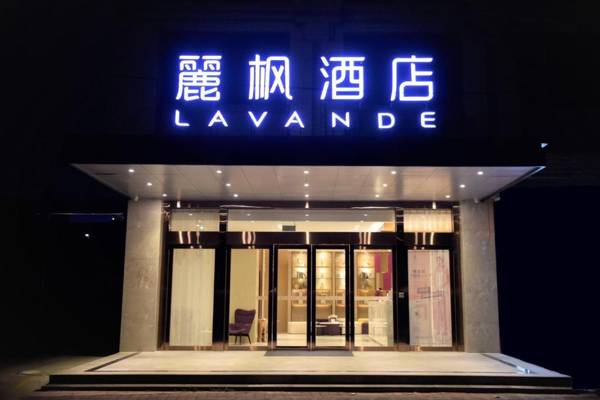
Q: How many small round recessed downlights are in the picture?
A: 15